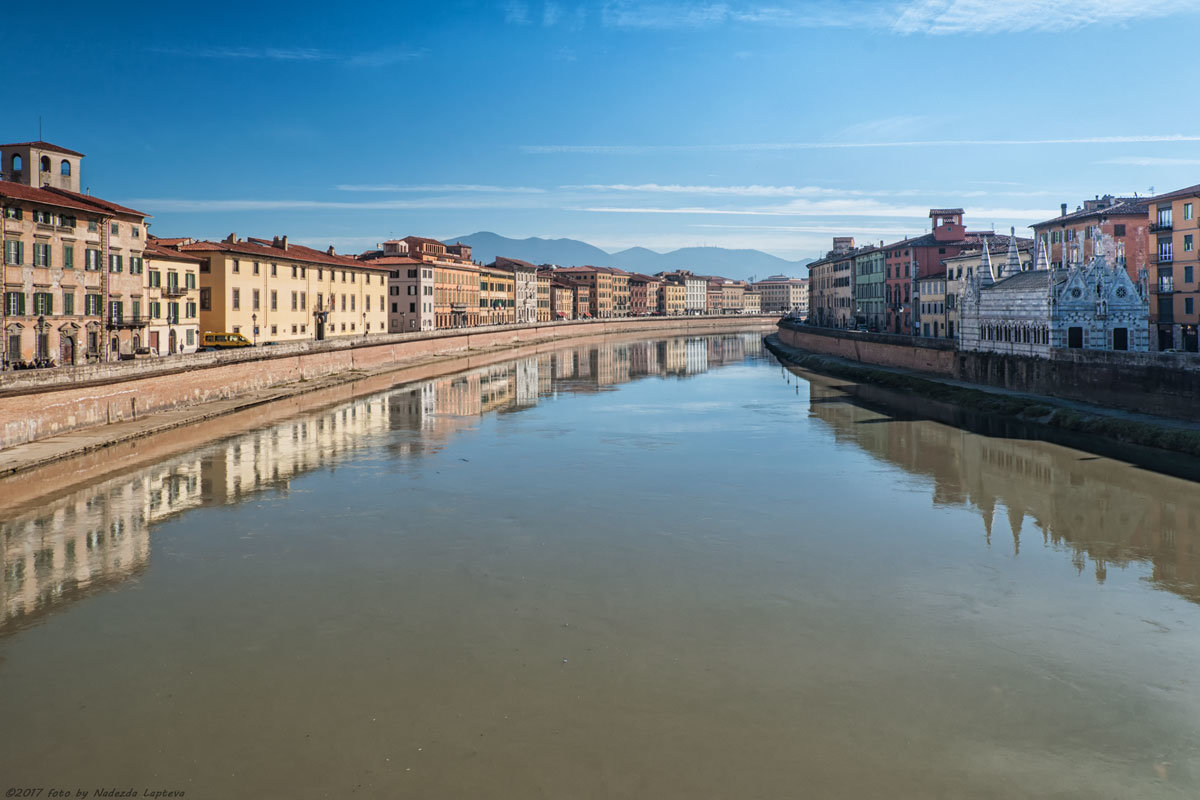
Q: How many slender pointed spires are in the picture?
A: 3